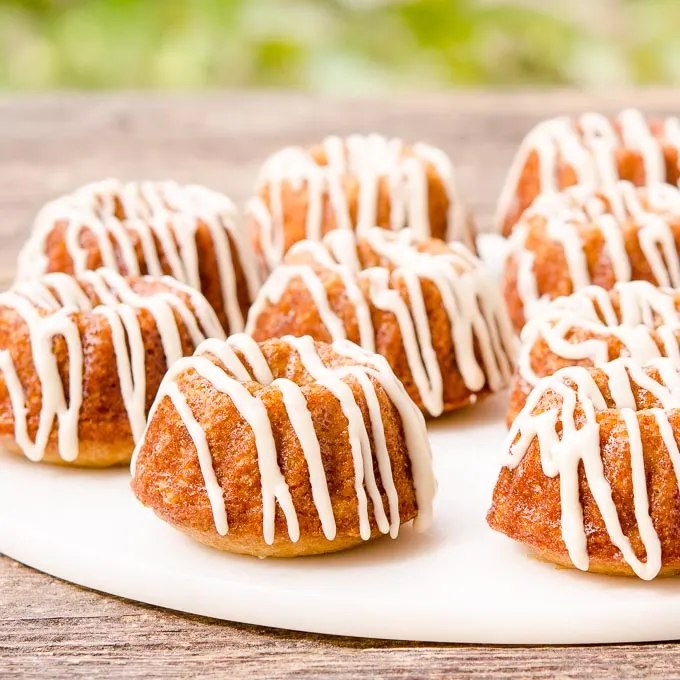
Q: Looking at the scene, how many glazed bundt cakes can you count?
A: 9